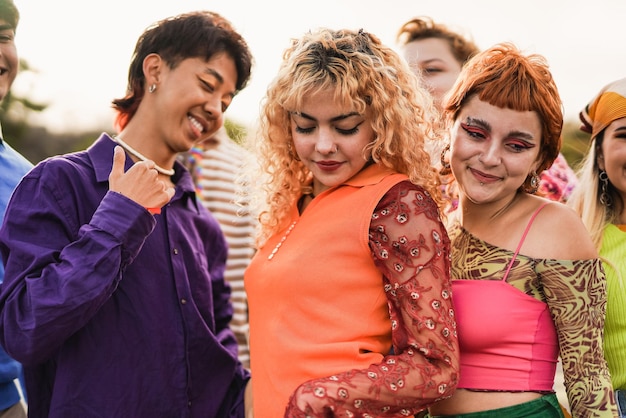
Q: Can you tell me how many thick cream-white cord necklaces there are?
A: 1